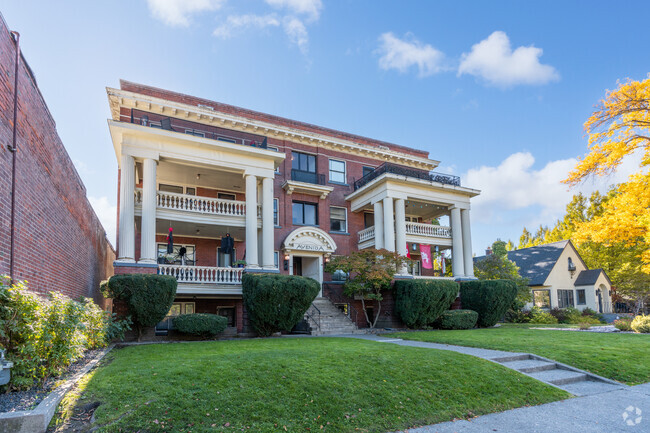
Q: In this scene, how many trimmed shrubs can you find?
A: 6